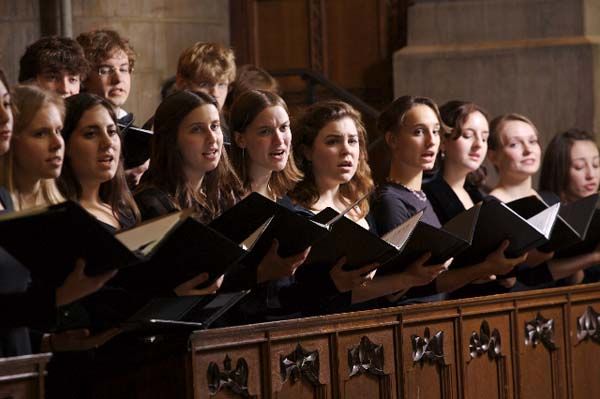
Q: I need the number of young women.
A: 10